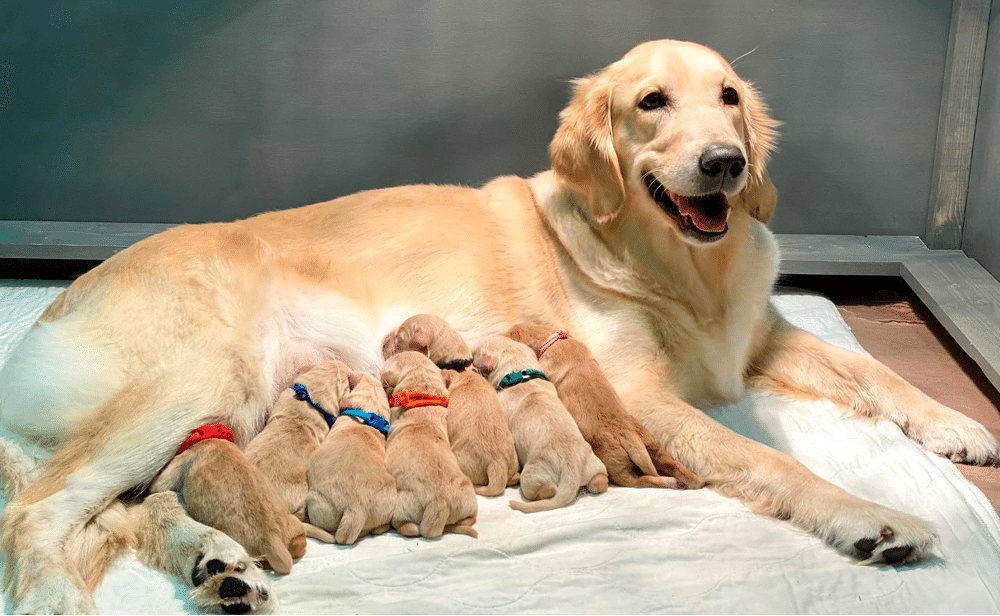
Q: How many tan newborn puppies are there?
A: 7